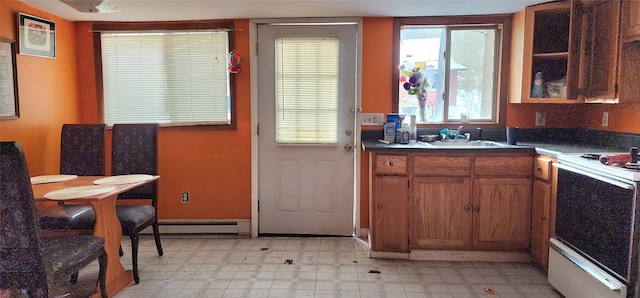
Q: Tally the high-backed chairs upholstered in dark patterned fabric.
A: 3